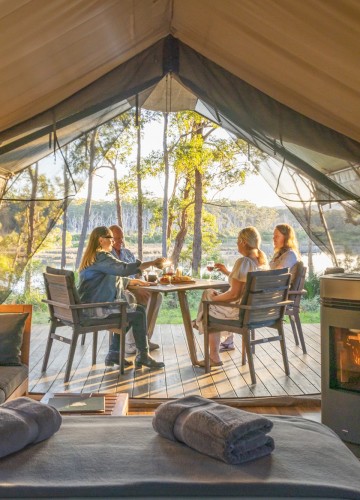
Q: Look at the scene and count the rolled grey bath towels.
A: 2